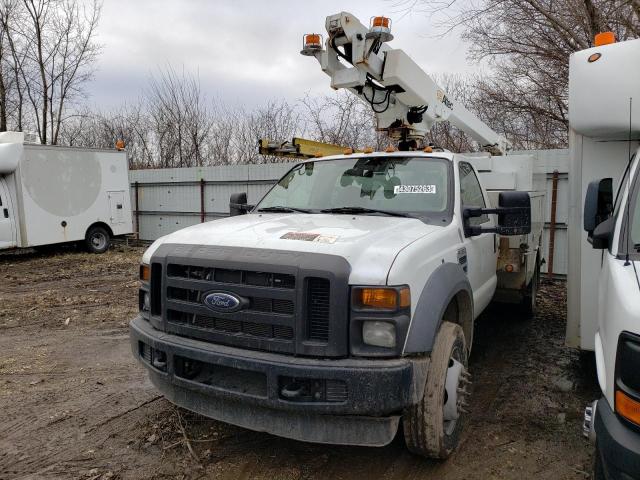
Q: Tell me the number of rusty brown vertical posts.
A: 3